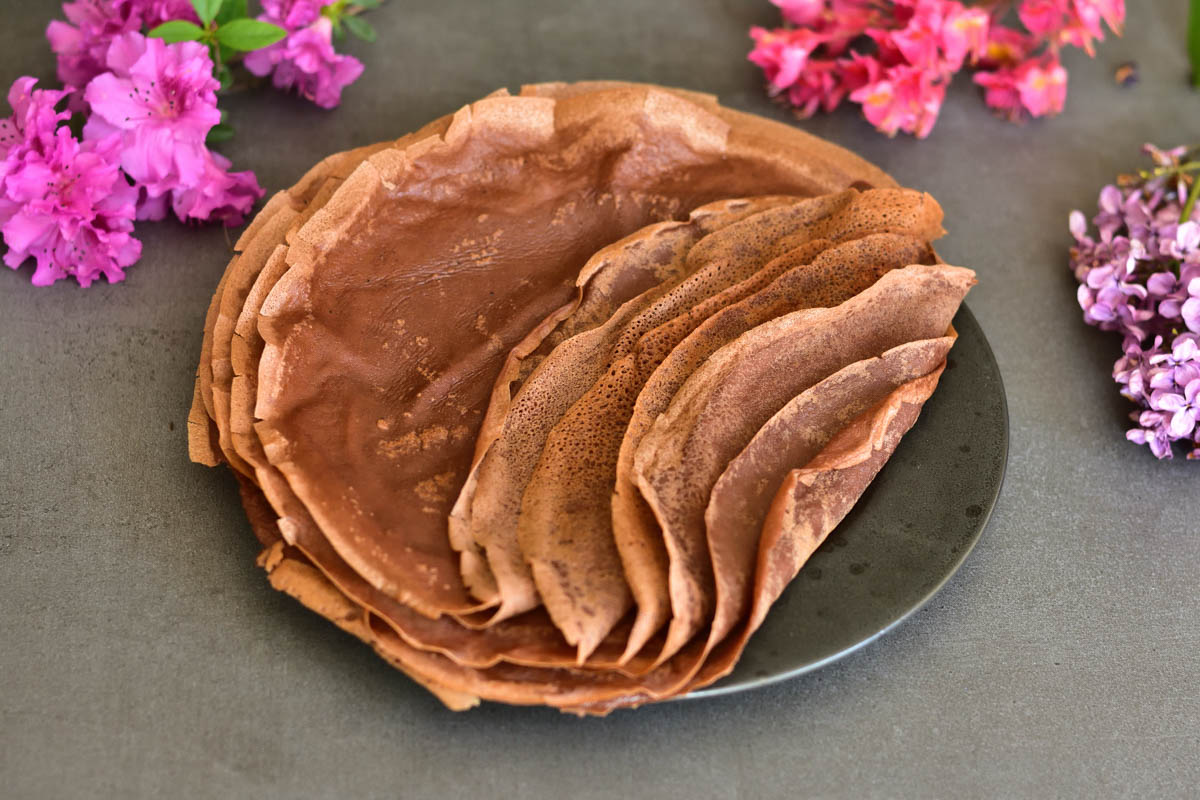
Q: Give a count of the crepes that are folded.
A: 7